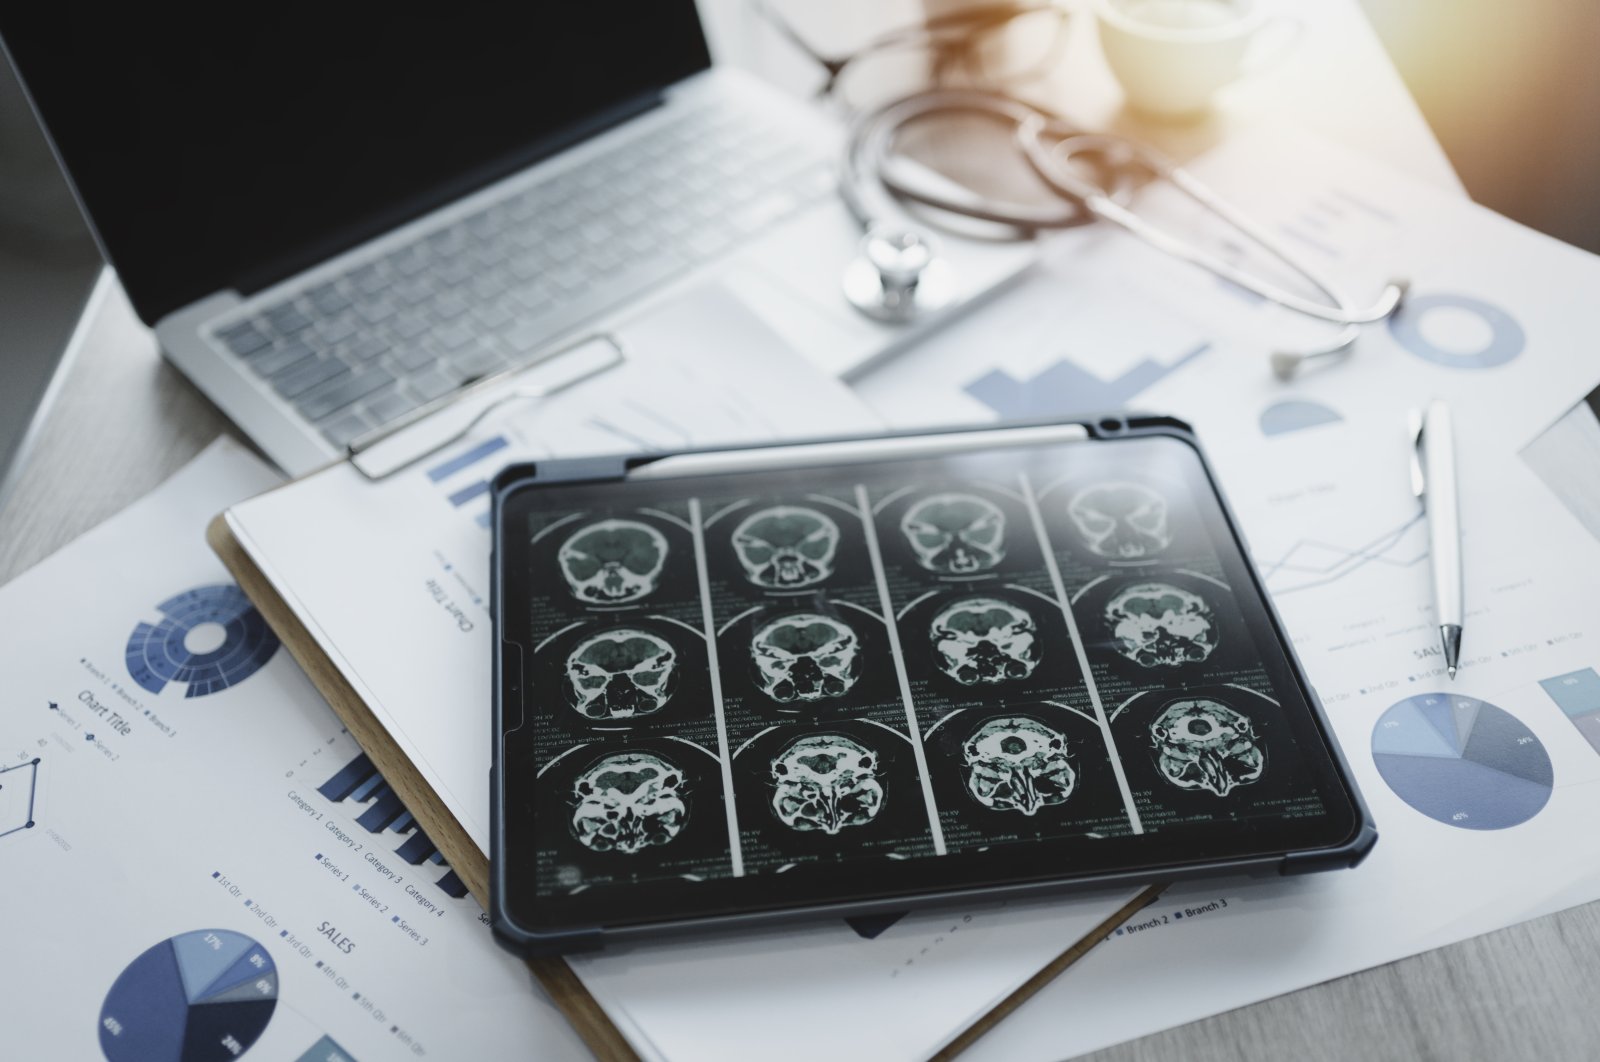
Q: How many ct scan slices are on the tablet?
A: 12